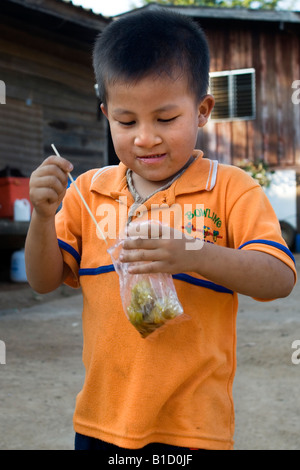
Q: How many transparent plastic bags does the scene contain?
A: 1